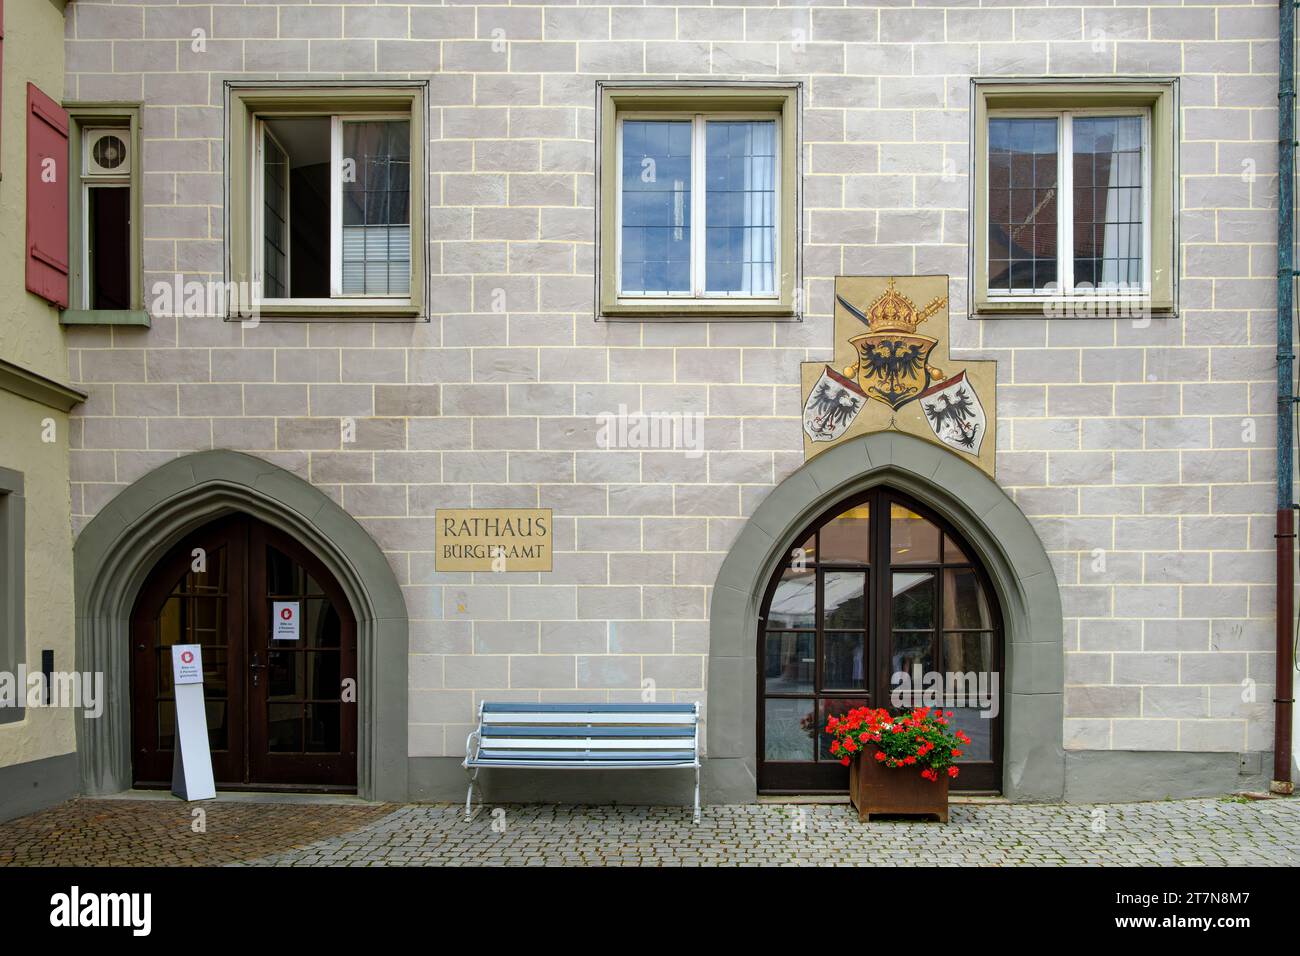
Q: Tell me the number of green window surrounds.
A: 4